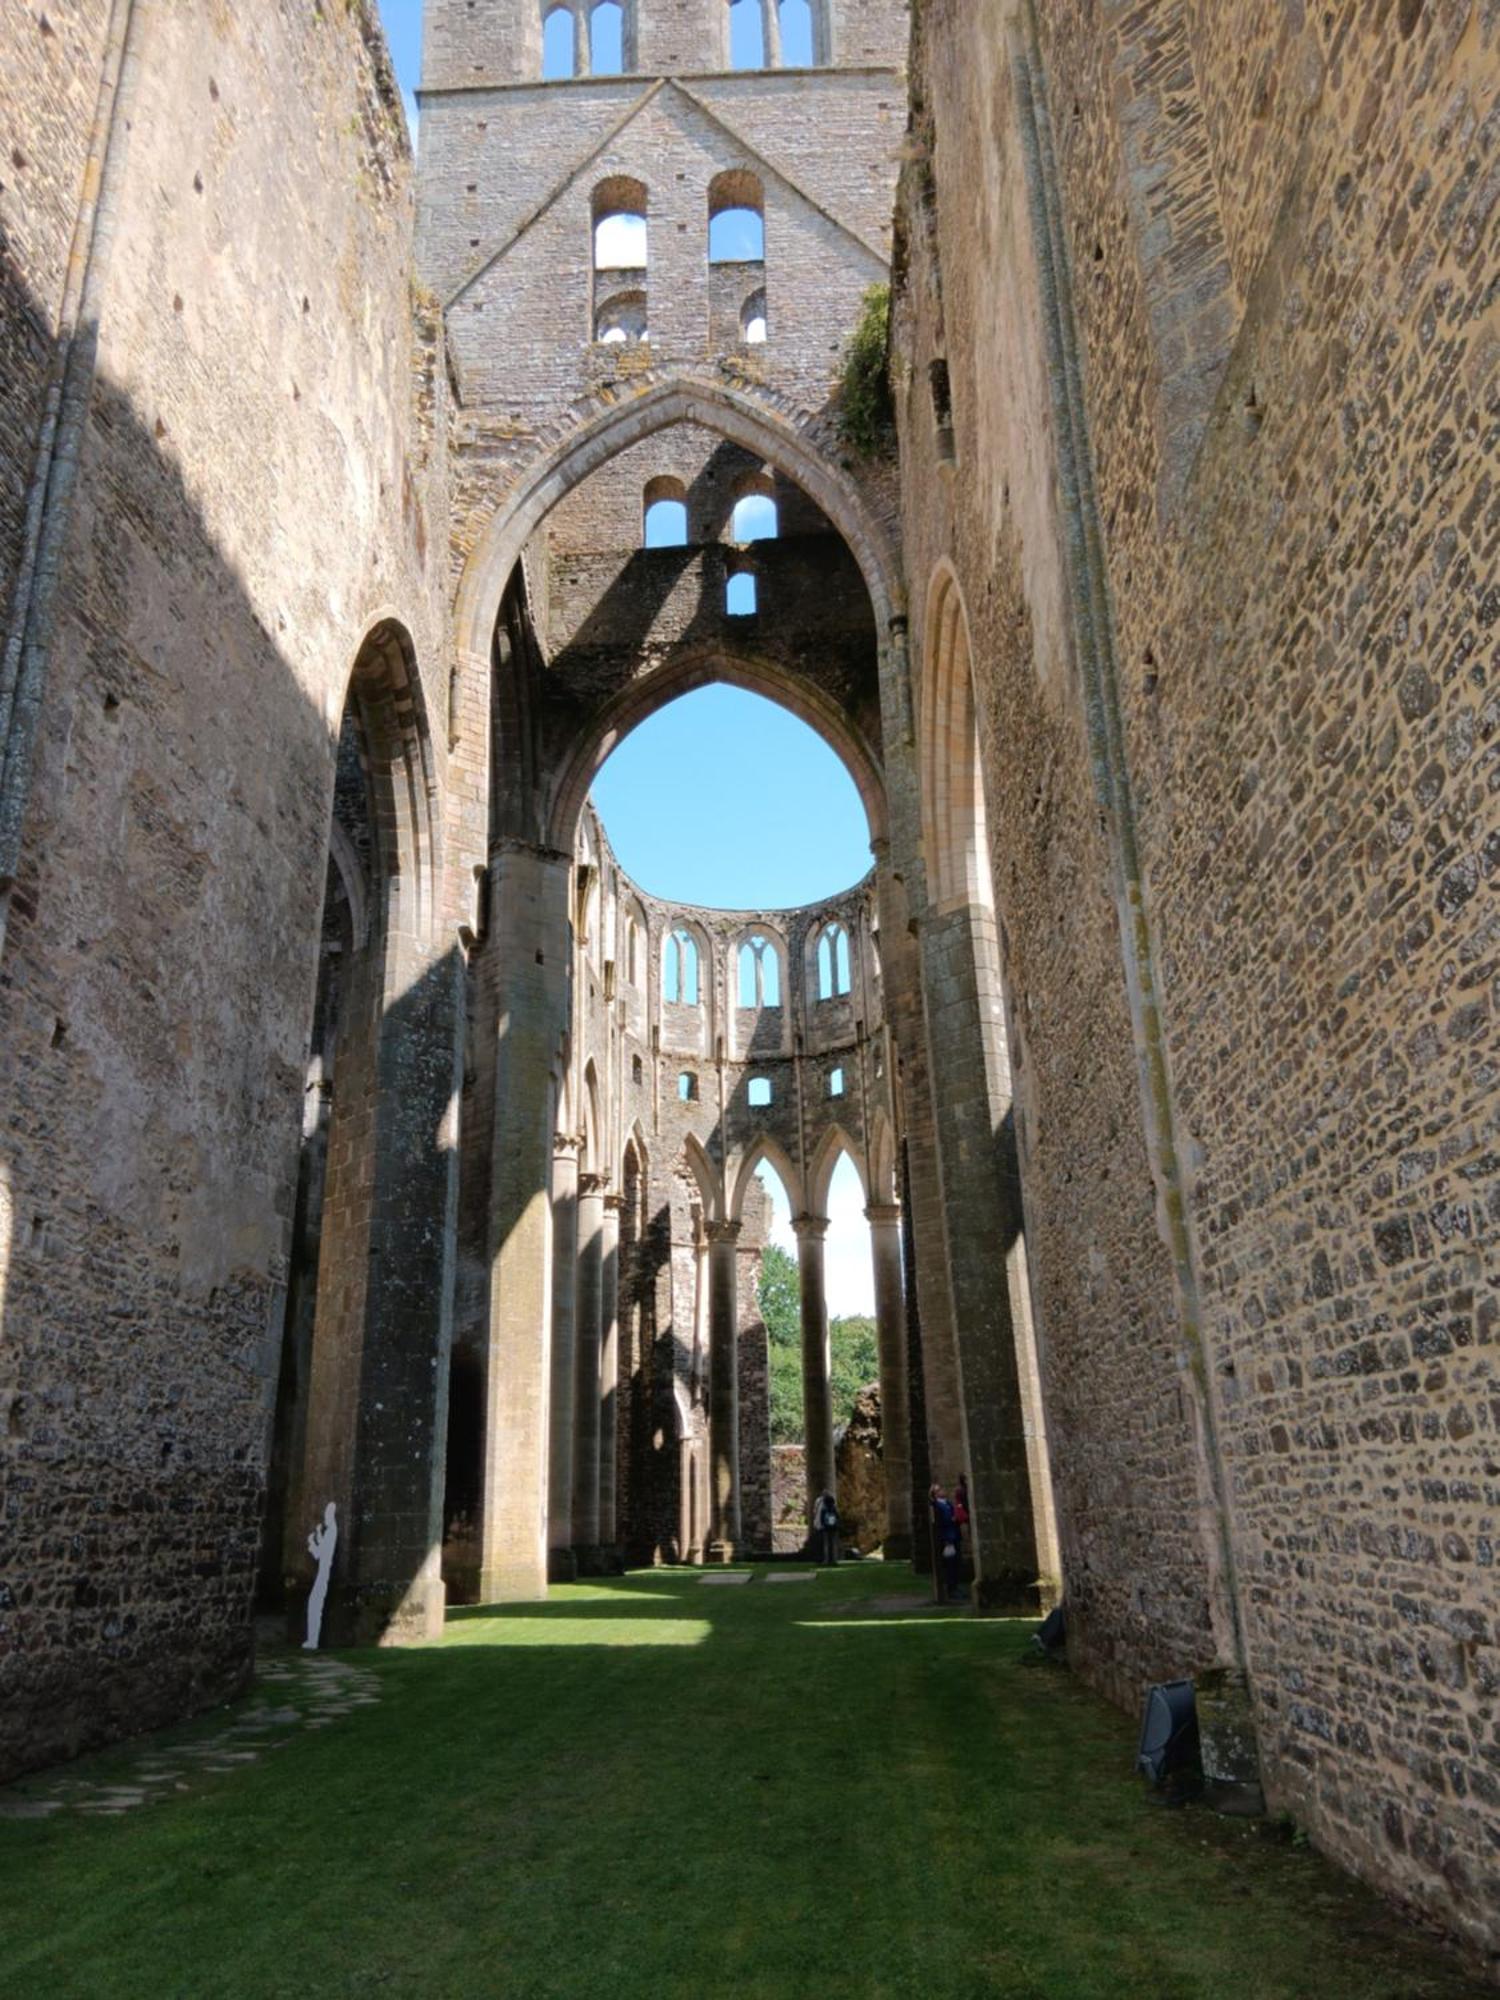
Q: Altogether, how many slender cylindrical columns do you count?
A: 6